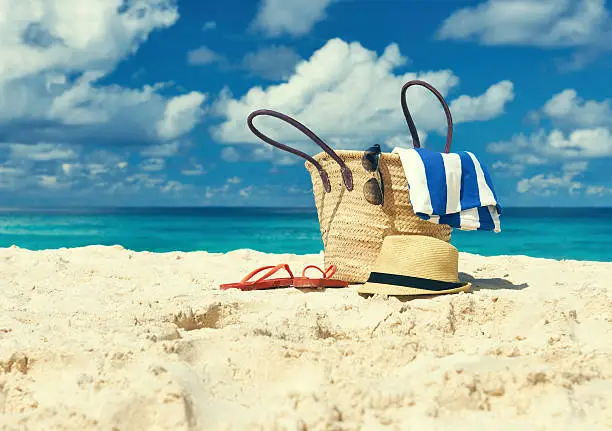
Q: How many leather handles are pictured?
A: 2